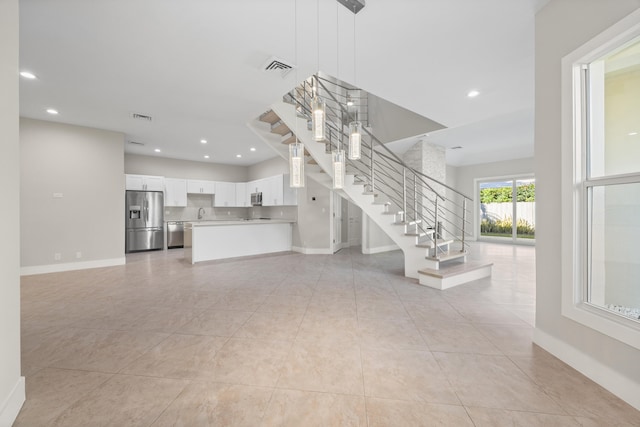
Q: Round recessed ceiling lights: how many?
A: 8